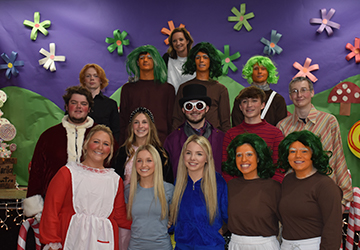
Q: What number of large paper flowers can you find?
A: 11